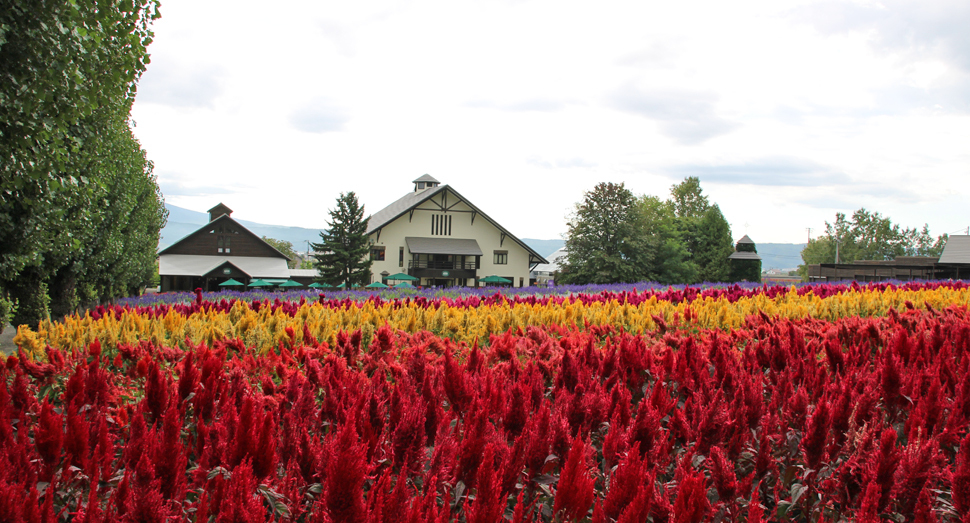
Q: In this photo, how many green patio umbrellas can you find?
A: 9